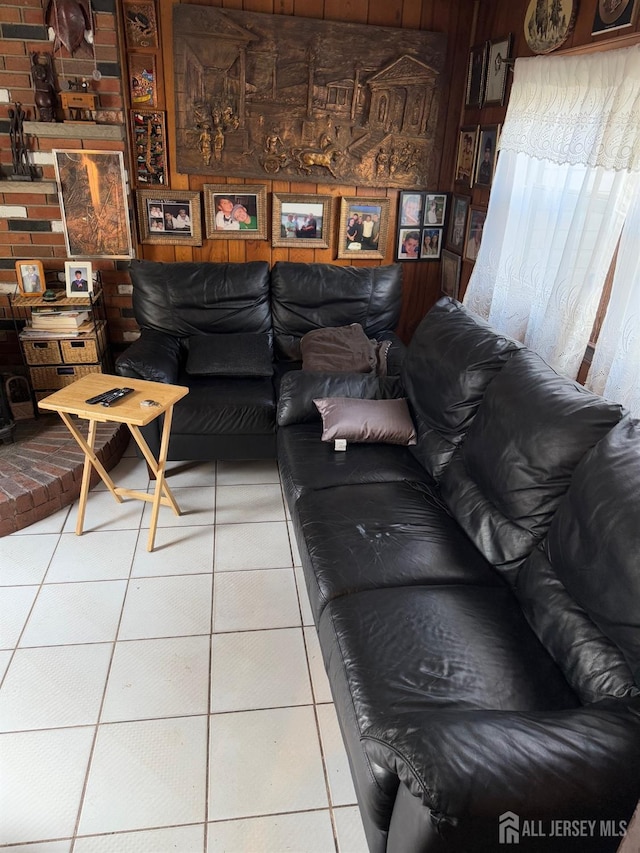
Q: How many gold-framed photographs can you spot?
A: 4